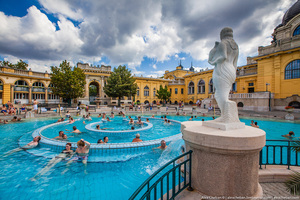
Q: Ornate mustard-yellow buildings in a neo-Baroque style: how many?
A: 1